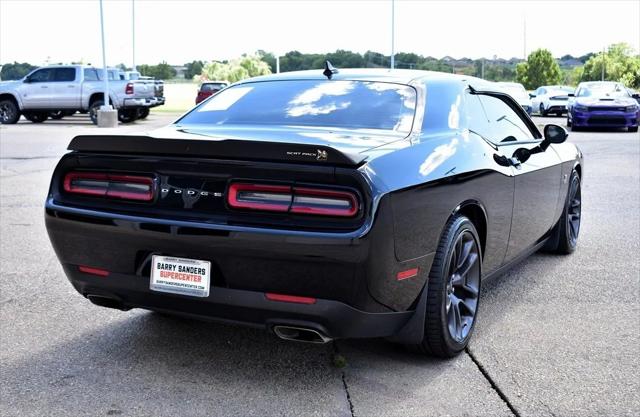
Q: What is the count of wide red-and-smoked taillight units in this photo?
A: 2